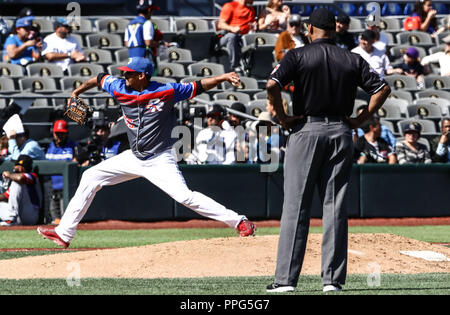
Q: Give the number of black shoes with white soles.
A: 2